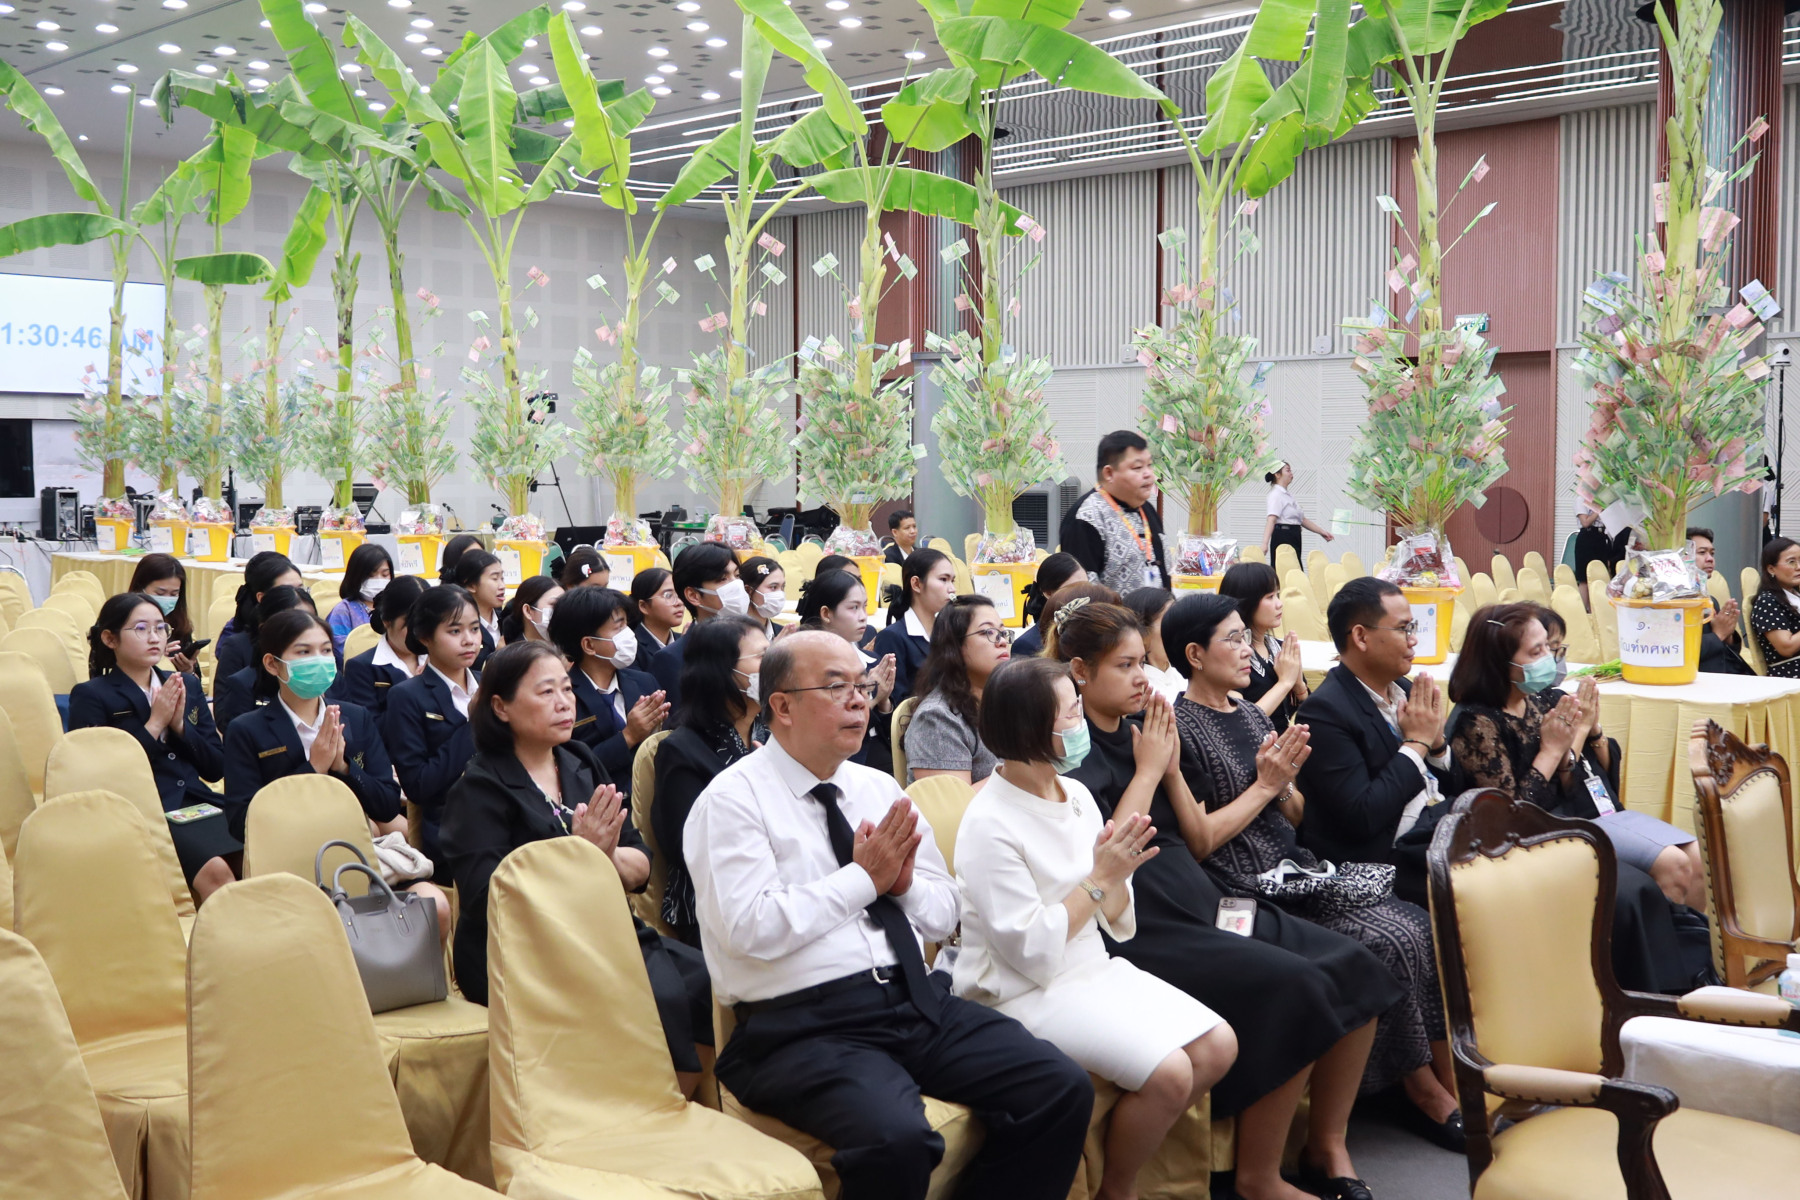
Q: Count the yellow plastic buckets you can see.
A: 14